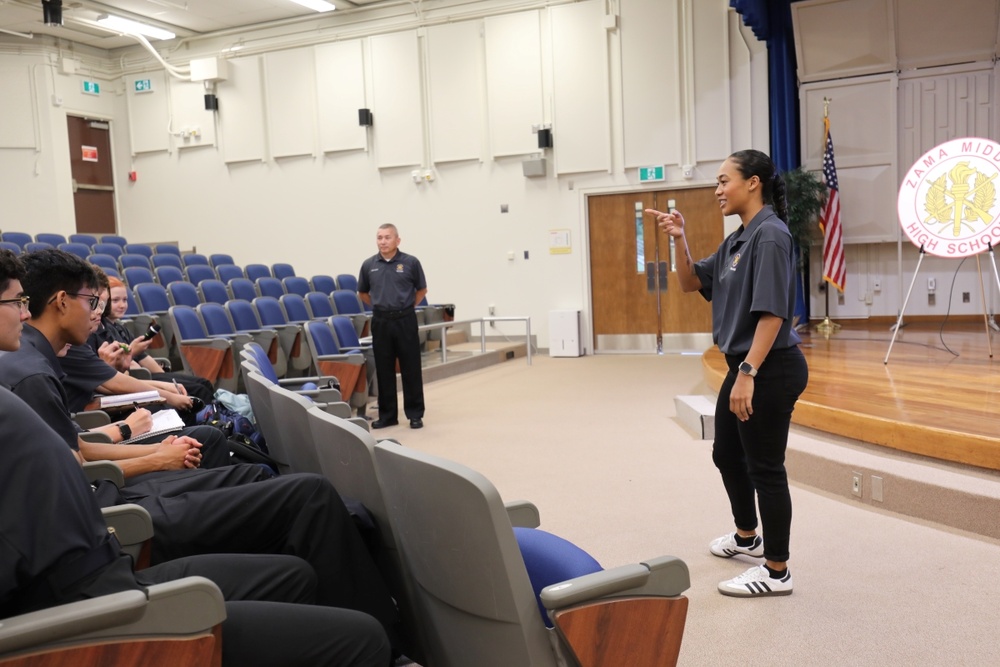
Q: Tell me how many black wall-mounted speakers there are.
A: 3